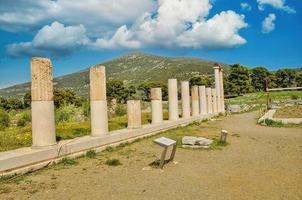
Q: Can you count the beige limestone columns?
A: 12